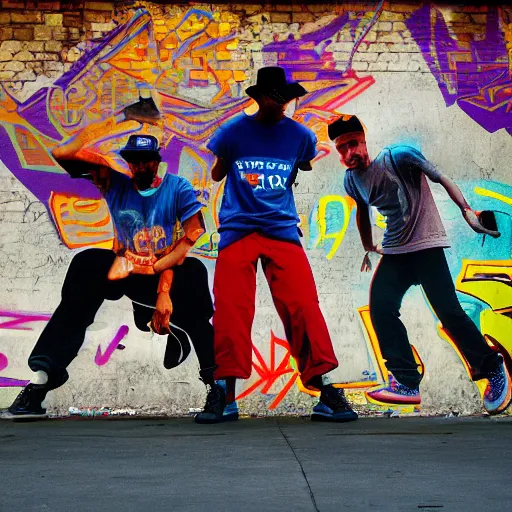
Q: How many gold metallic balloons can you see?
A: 0